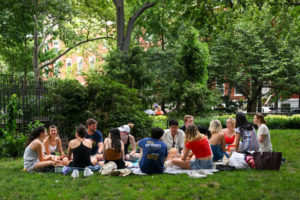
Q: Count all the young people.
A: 14